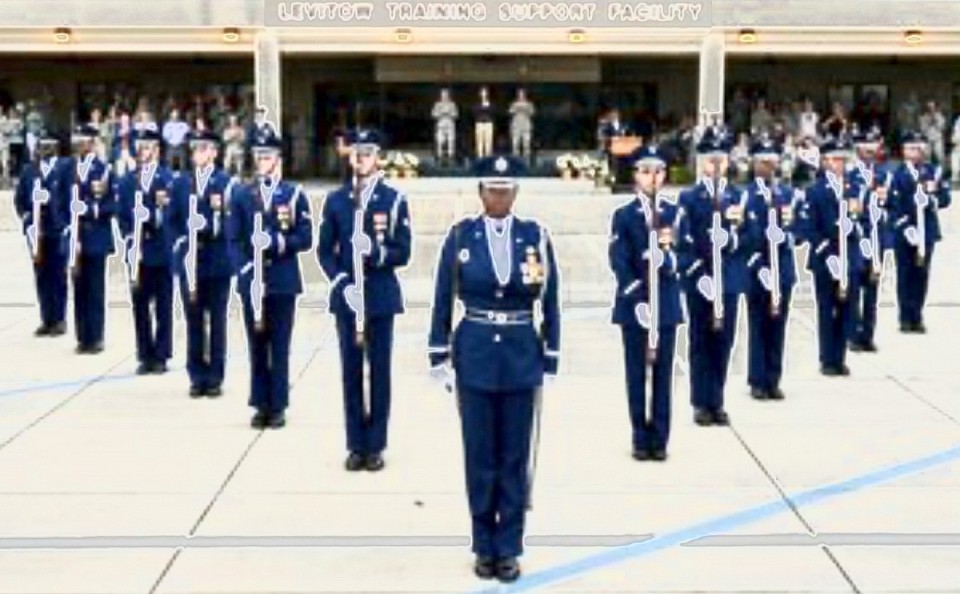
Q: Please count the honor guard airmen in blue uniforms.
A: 13